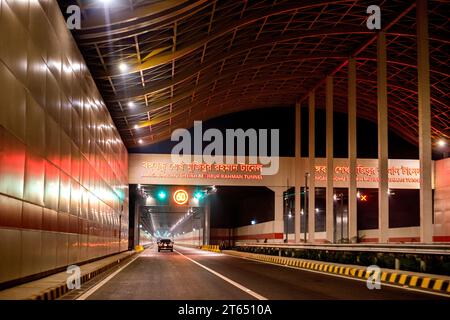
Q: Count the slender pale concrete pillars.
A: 6